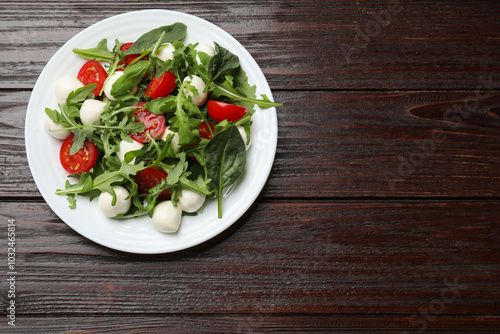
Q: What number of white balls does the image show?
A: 13